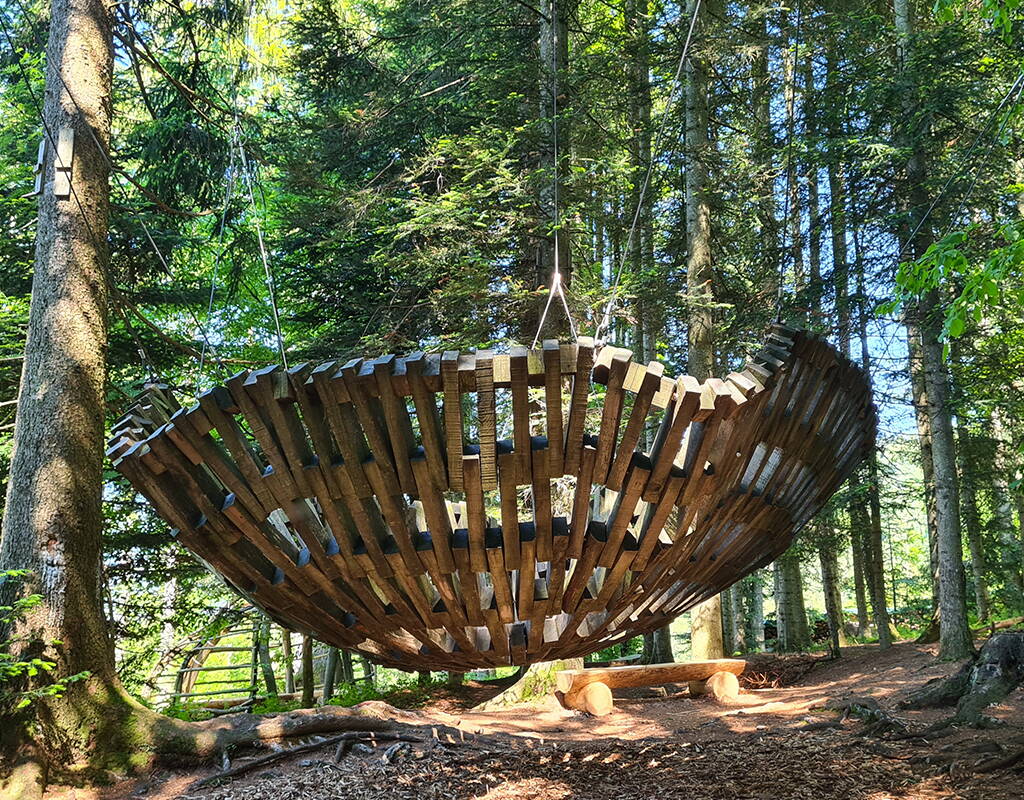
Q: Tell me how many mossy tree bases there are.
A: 2